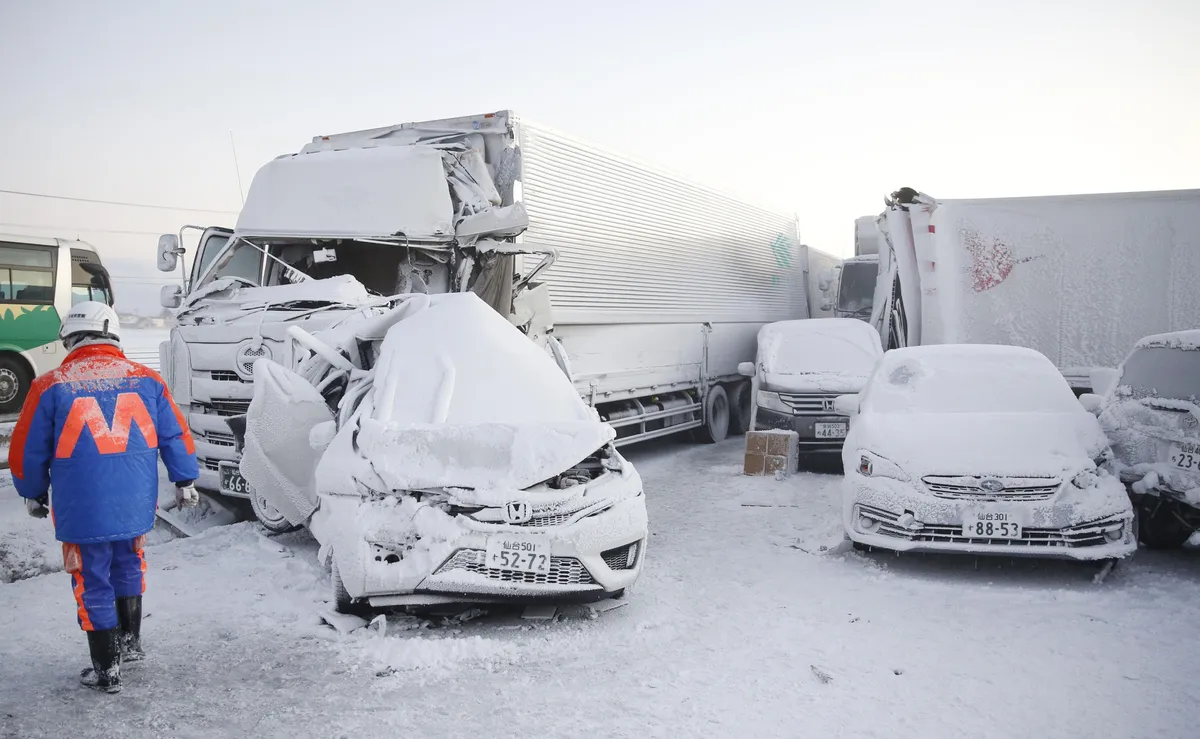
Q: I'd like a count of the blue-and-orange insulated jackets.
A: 1